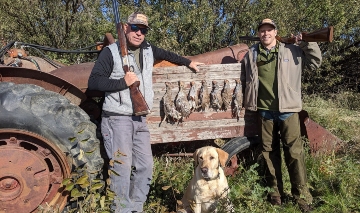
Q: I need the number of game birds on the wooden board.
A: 7